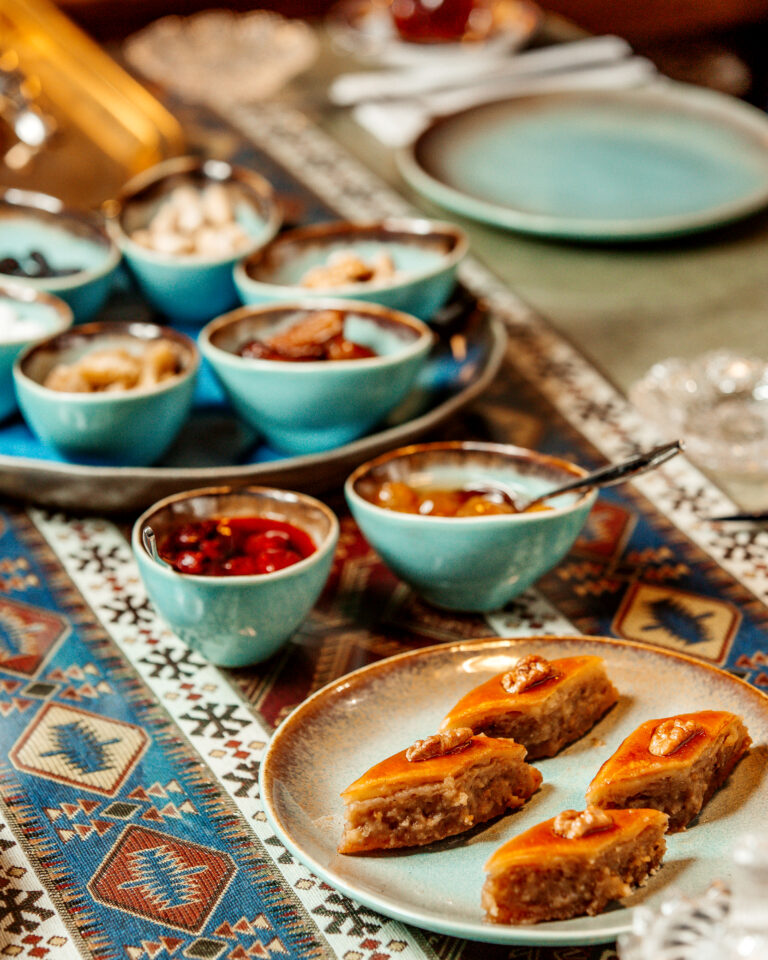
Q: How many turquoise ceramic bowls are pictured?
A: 8